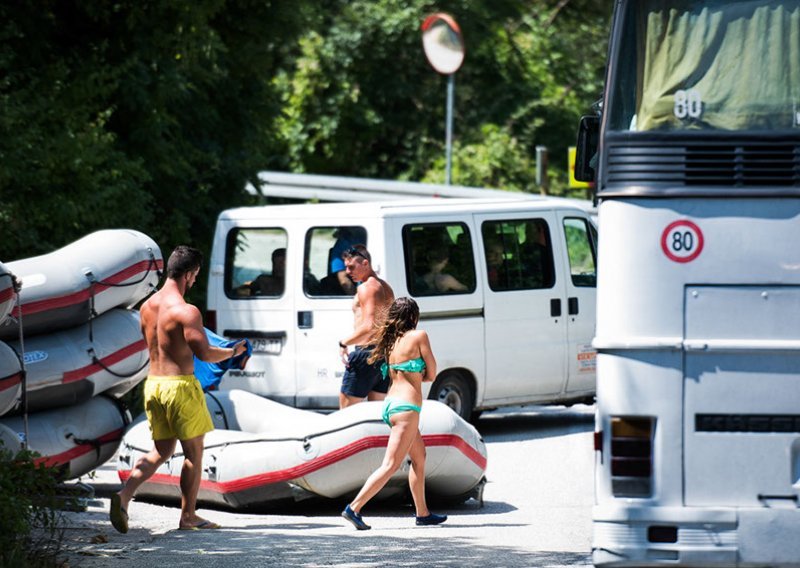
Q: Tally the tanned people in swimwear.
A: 3